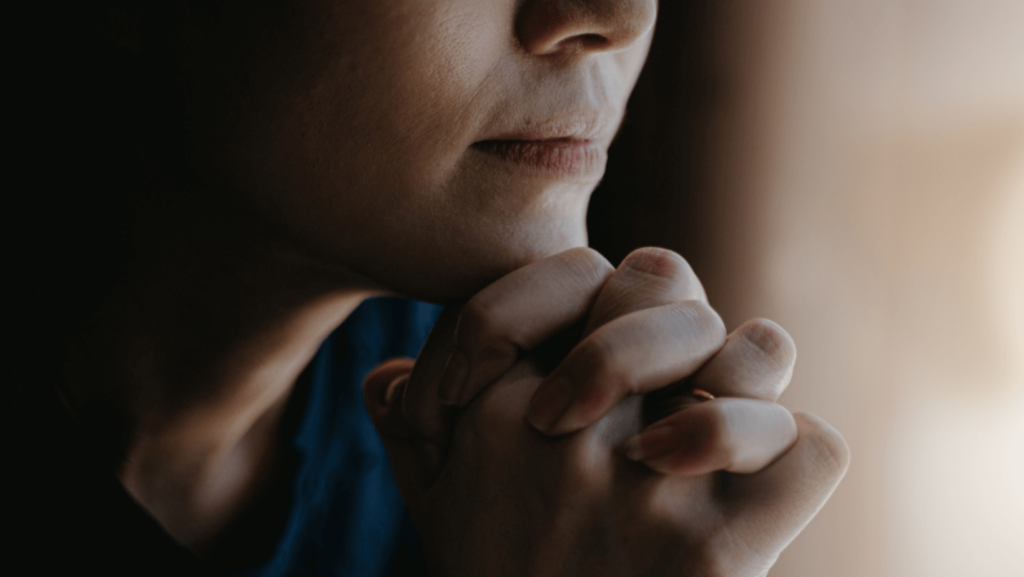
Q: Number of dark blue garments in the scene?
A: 1